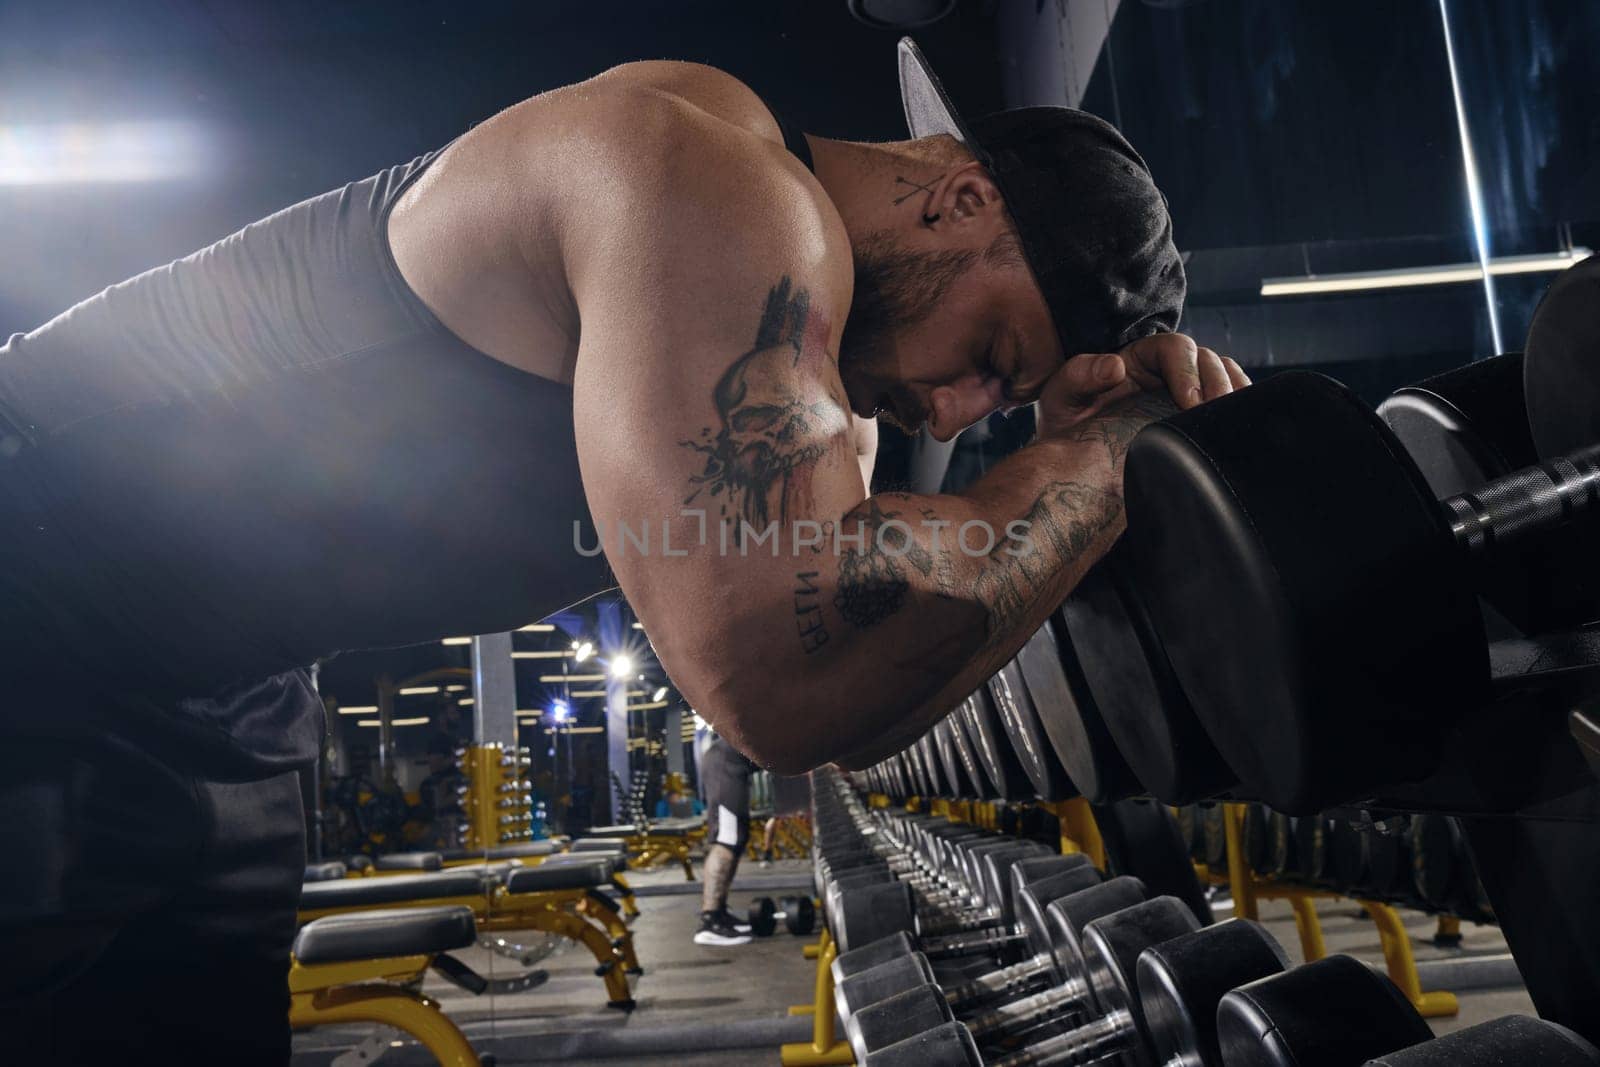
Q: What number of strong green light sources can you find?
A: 0